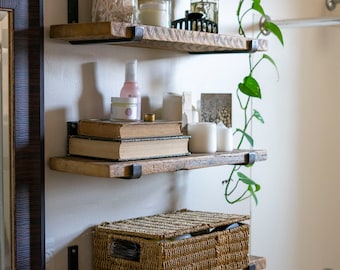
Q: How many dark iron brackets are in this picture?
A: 6